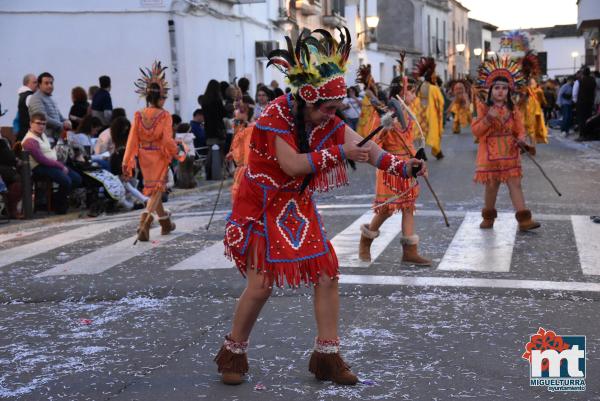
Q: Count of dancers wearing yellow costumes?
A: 4